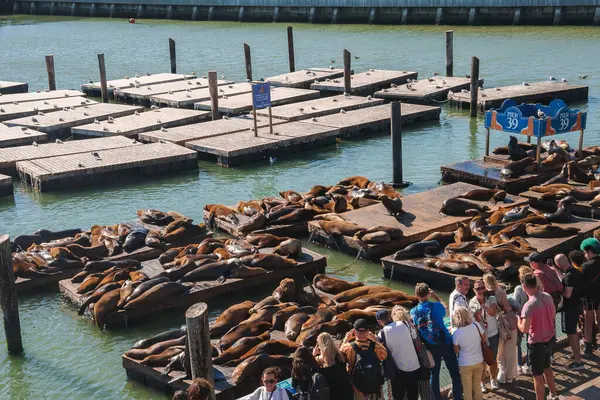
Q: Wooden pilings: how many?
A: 12